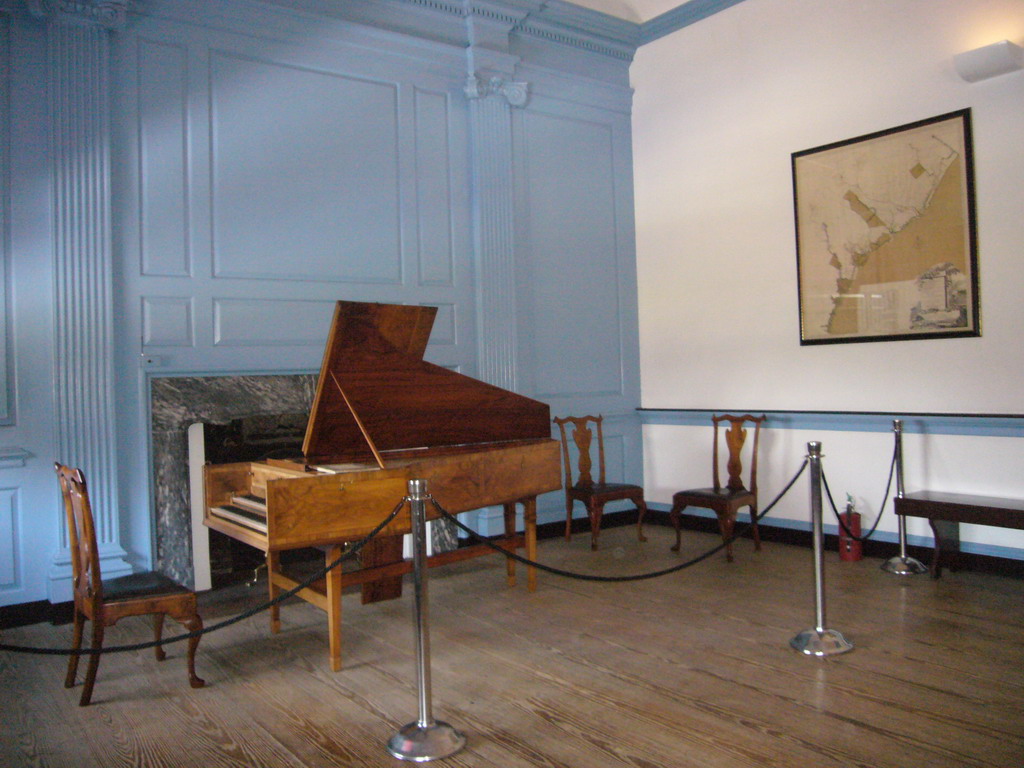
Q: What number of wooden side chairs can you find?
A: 3